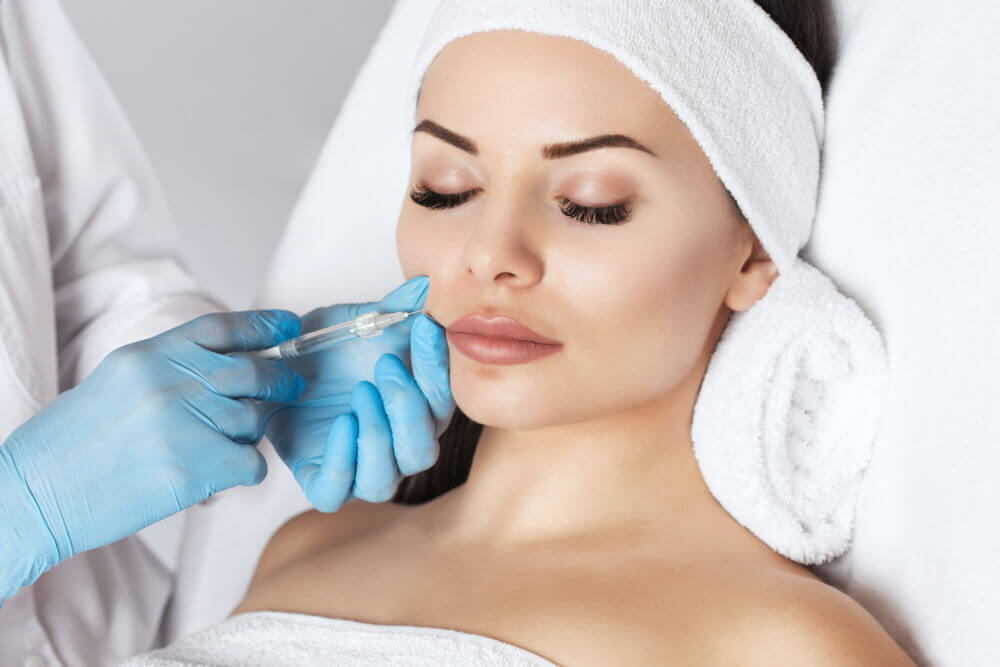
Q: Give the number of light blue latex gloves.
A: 2